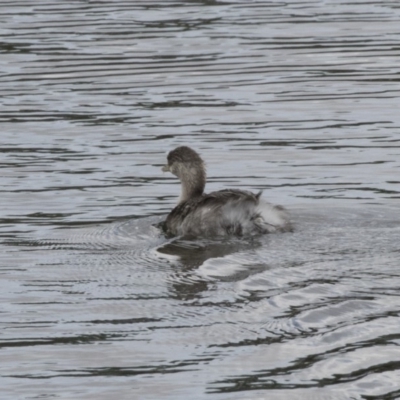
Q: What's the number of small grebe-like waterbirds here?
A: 1